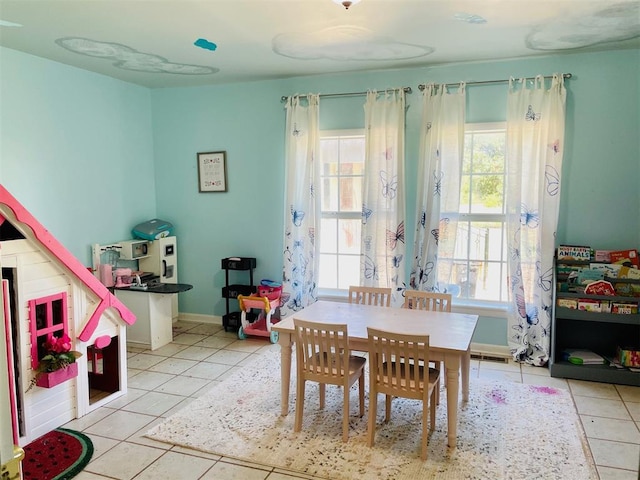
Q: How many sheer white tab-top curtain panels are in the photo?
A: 4